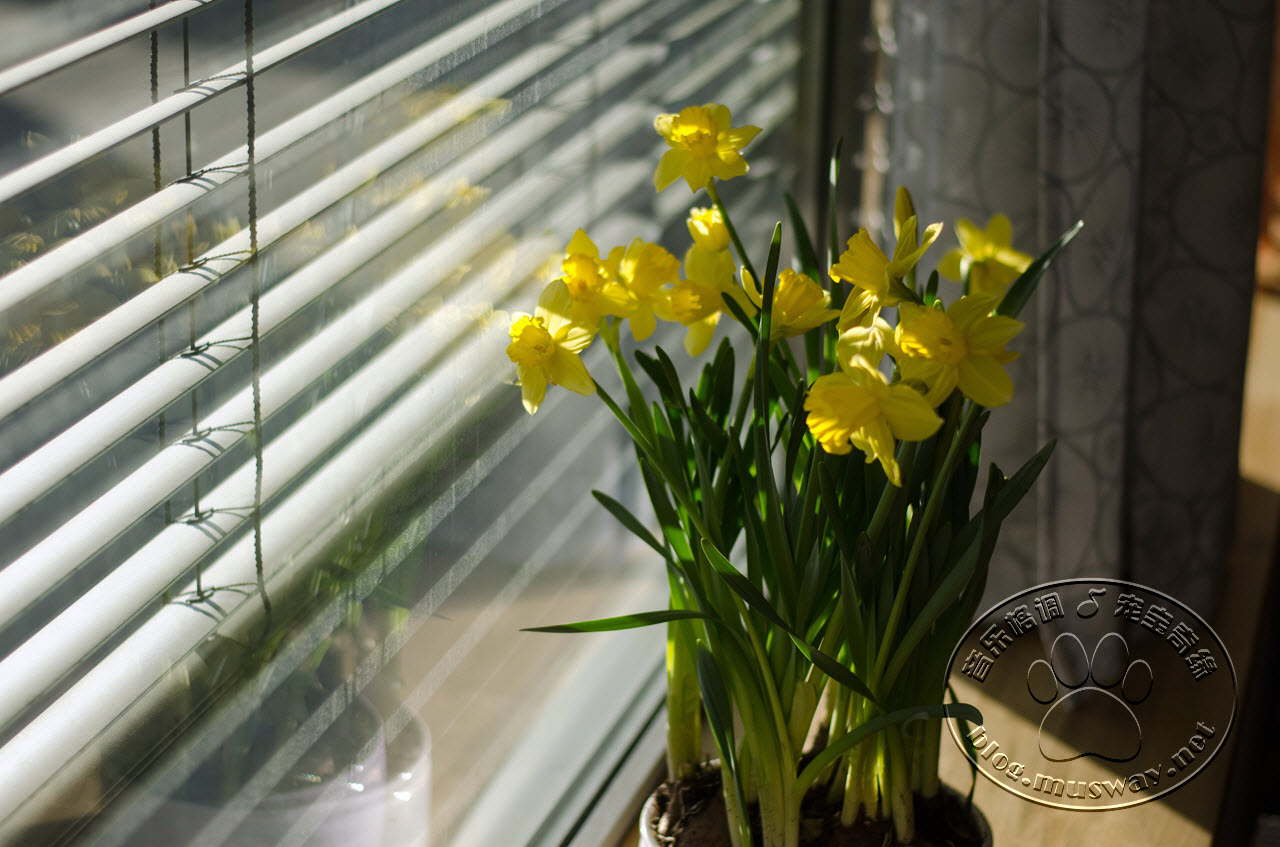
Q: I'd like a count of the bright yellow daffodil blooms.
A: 11